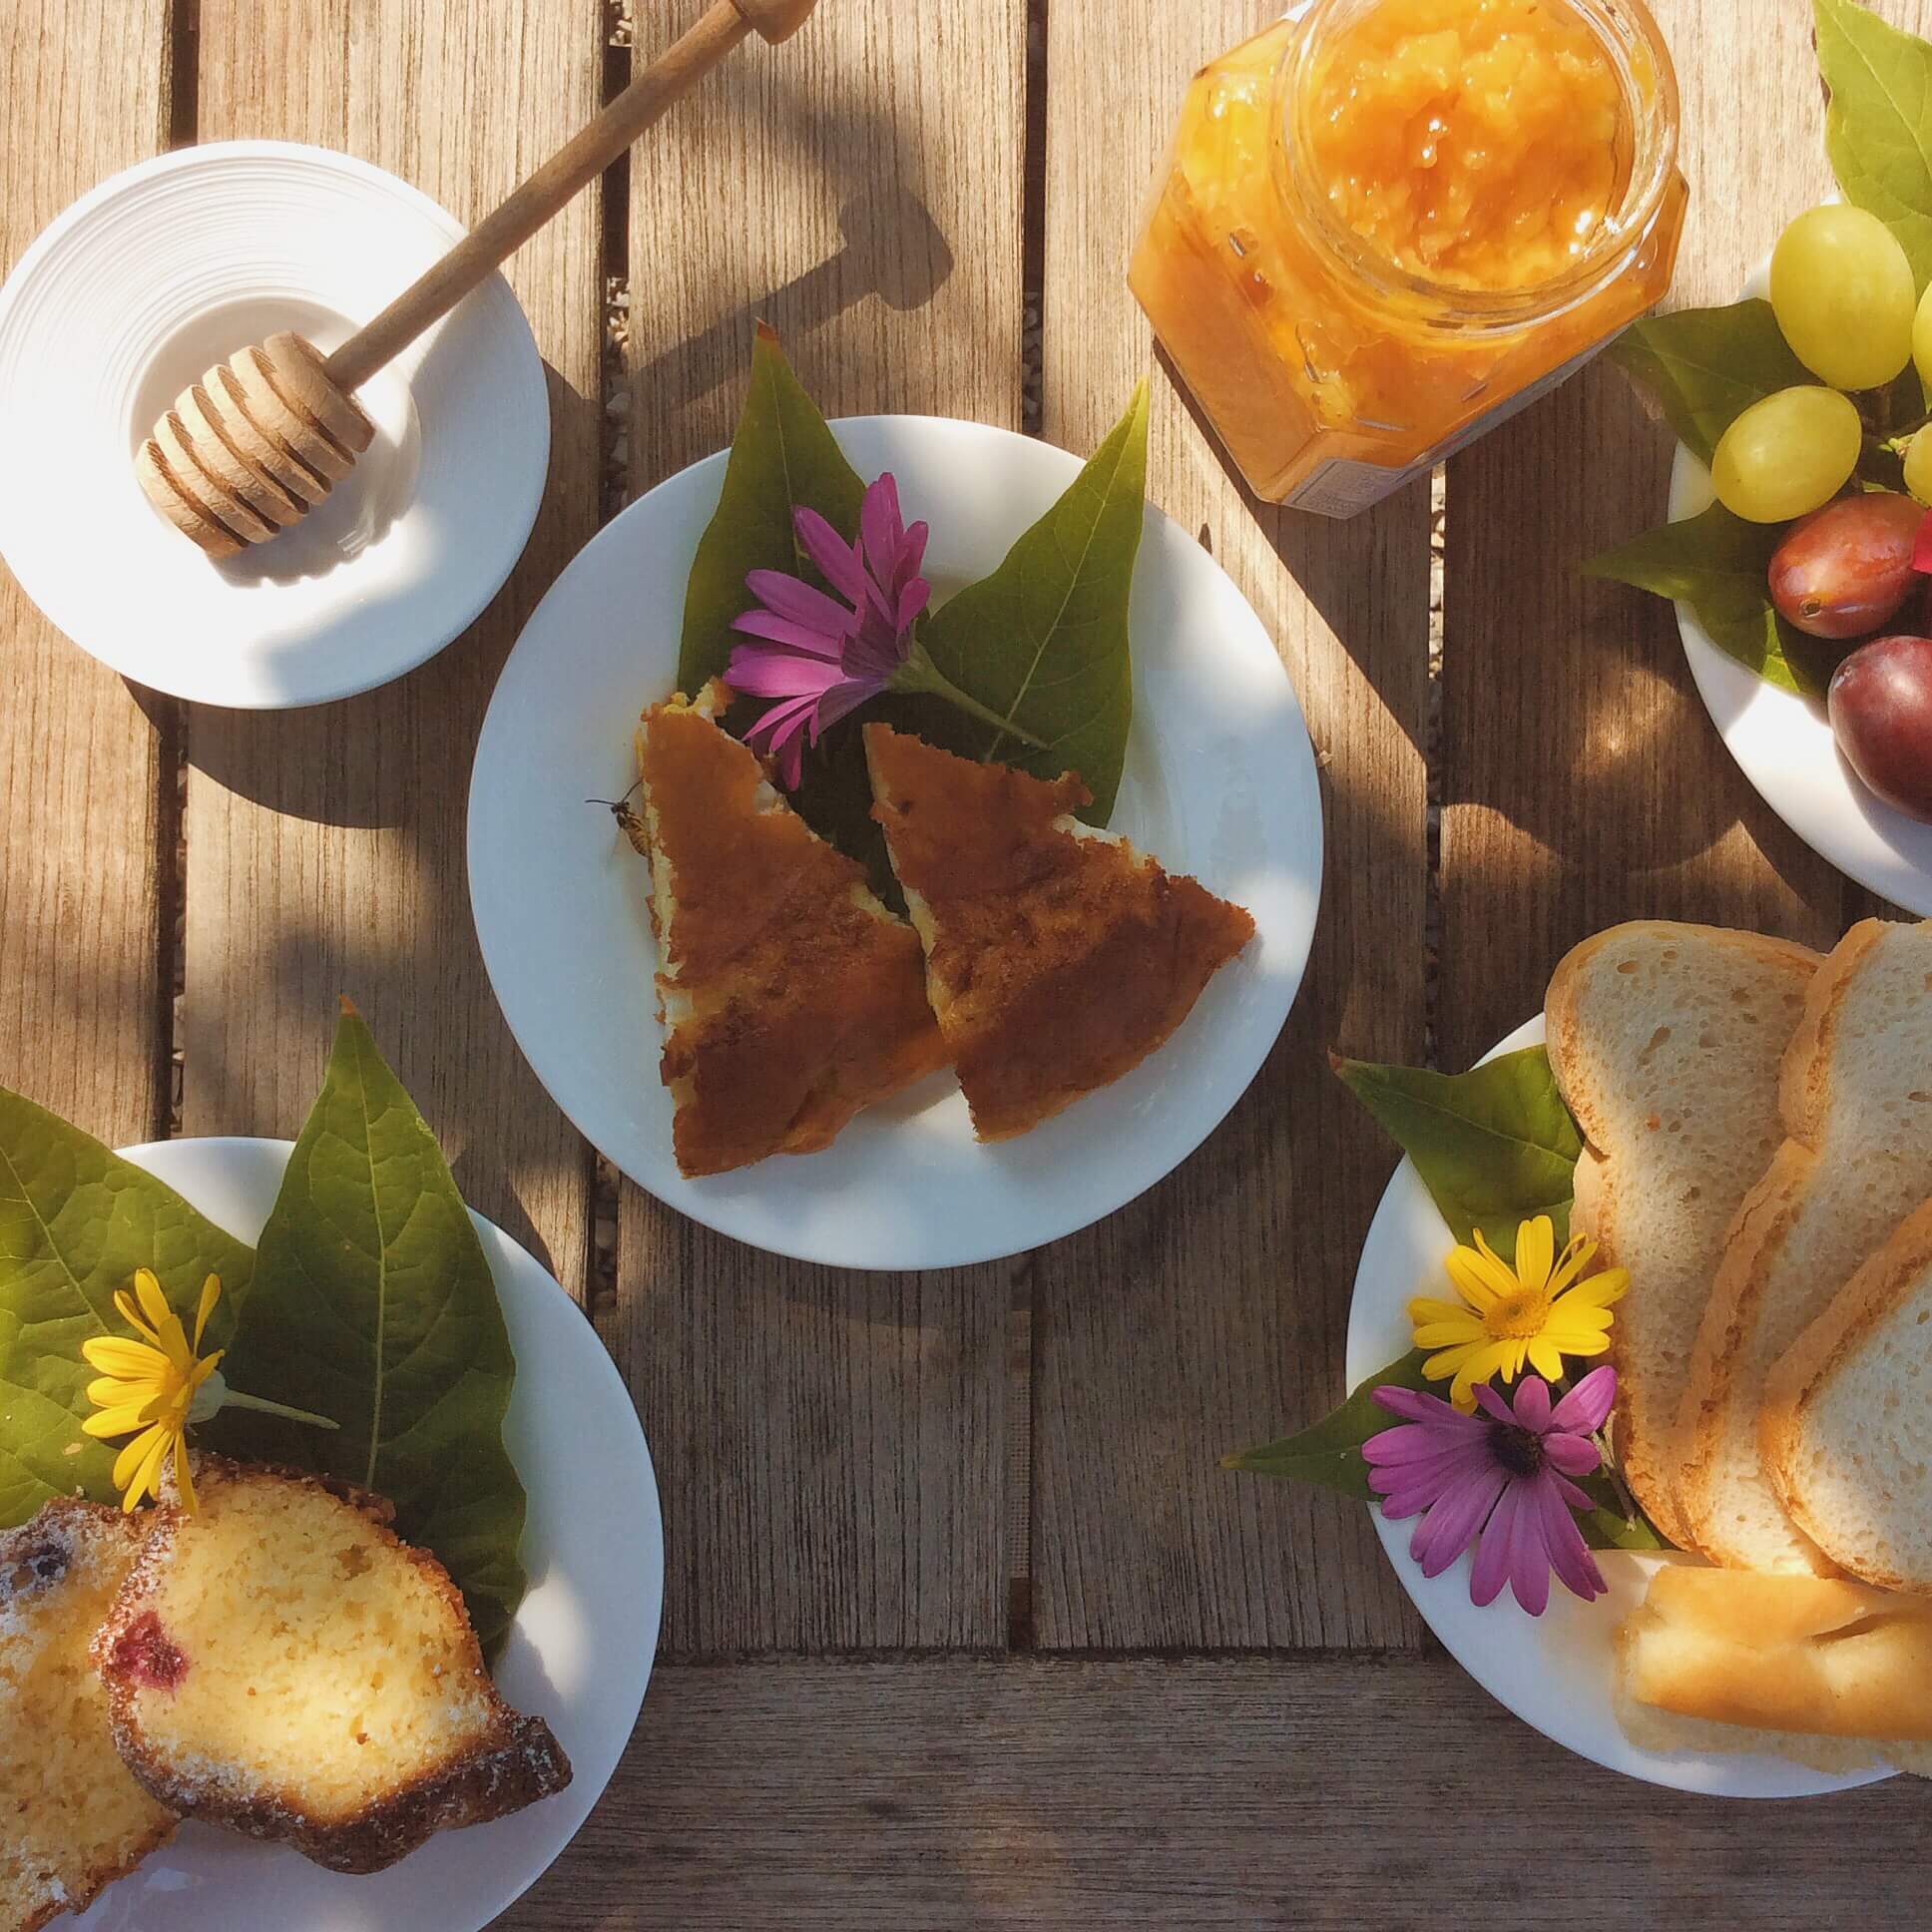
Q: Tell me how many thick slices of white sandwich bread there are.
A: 3